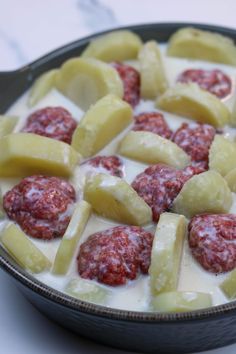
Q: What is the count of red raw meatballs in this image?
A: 10